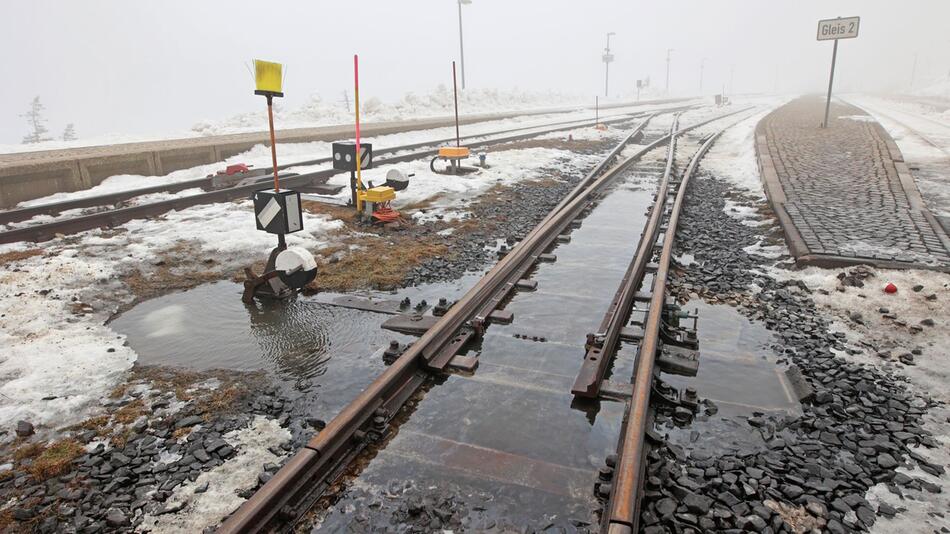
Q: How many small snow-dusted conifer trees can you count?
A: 2